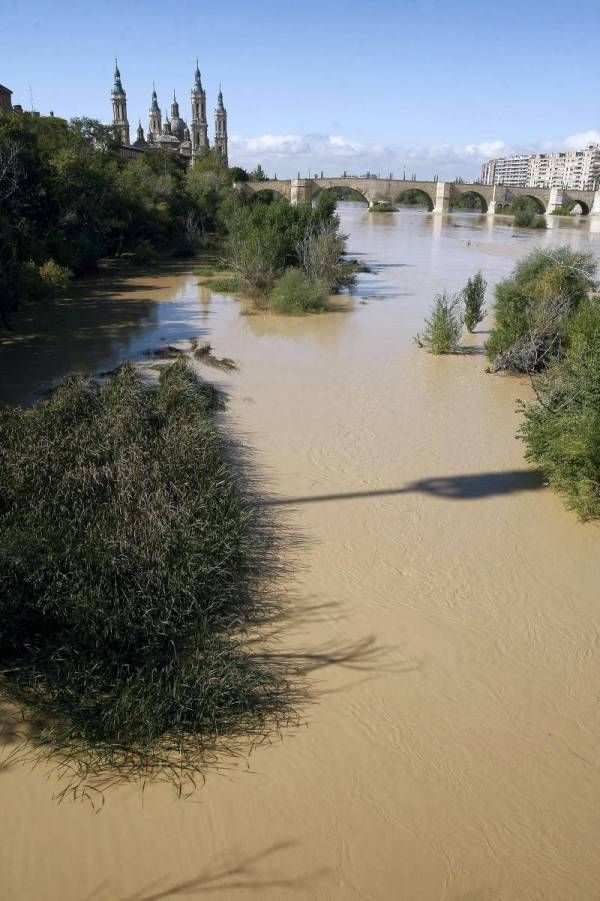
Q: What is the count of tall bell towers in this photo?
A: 4